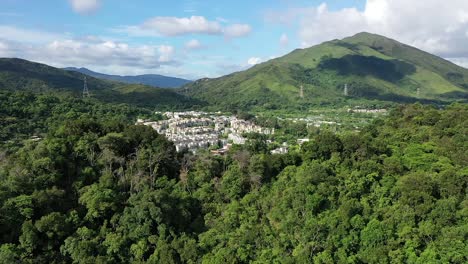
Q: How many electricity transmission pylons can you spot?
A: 4